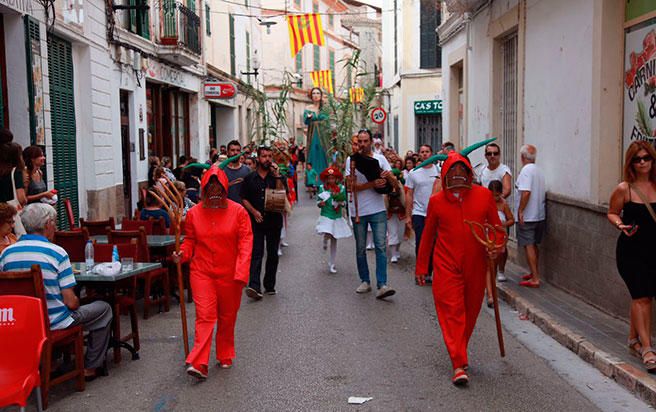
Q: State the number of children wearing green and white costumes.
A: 1